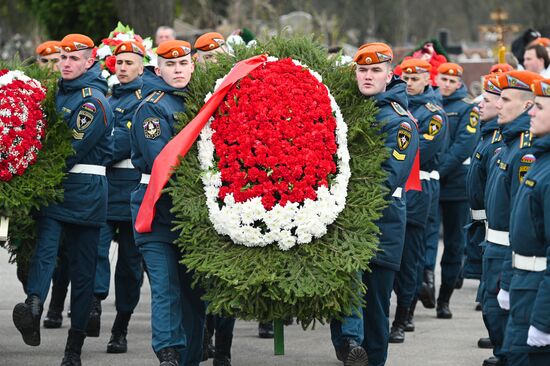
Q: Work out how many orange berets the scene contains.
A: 13